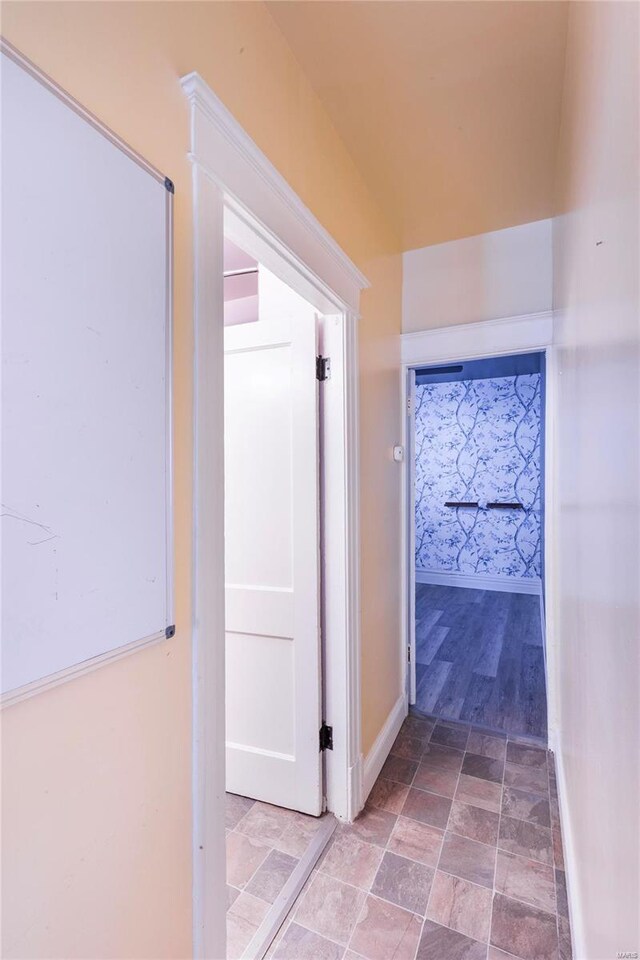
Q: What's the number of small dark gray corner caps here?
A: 2